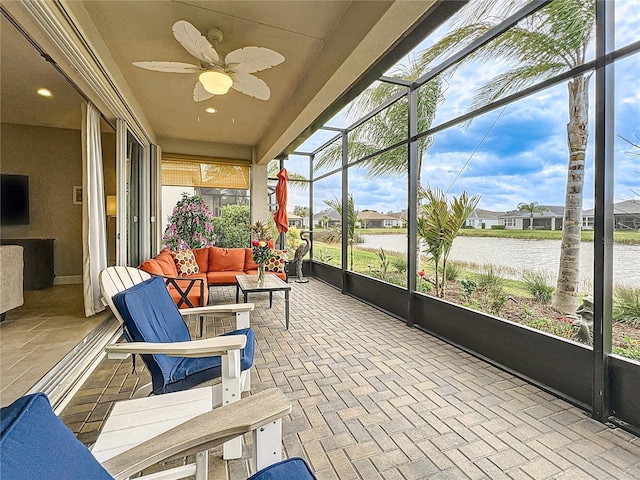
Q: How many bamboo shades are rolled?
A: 1